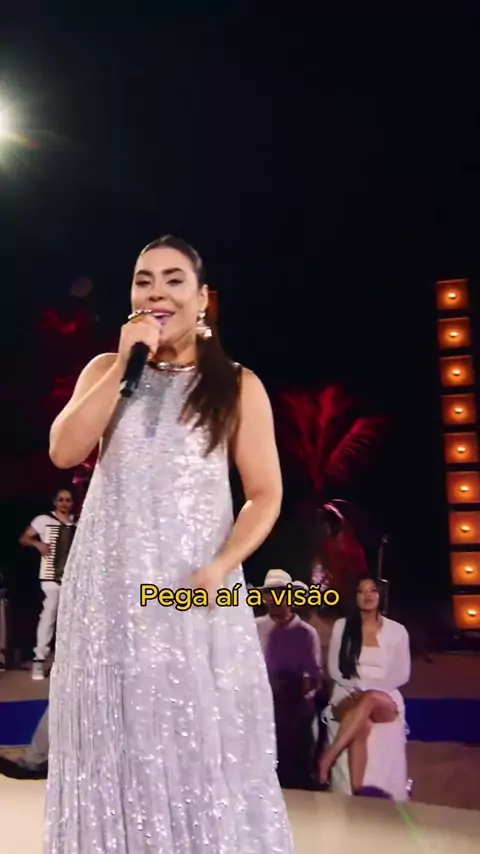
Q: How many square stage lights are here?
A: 9